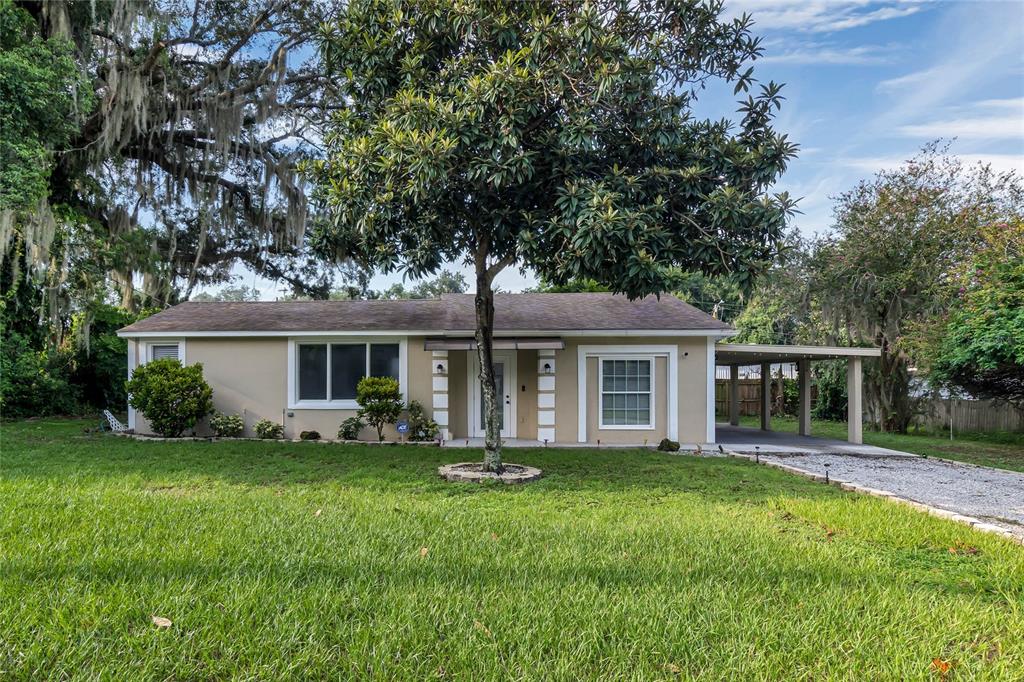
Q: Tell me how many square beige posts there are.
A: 4